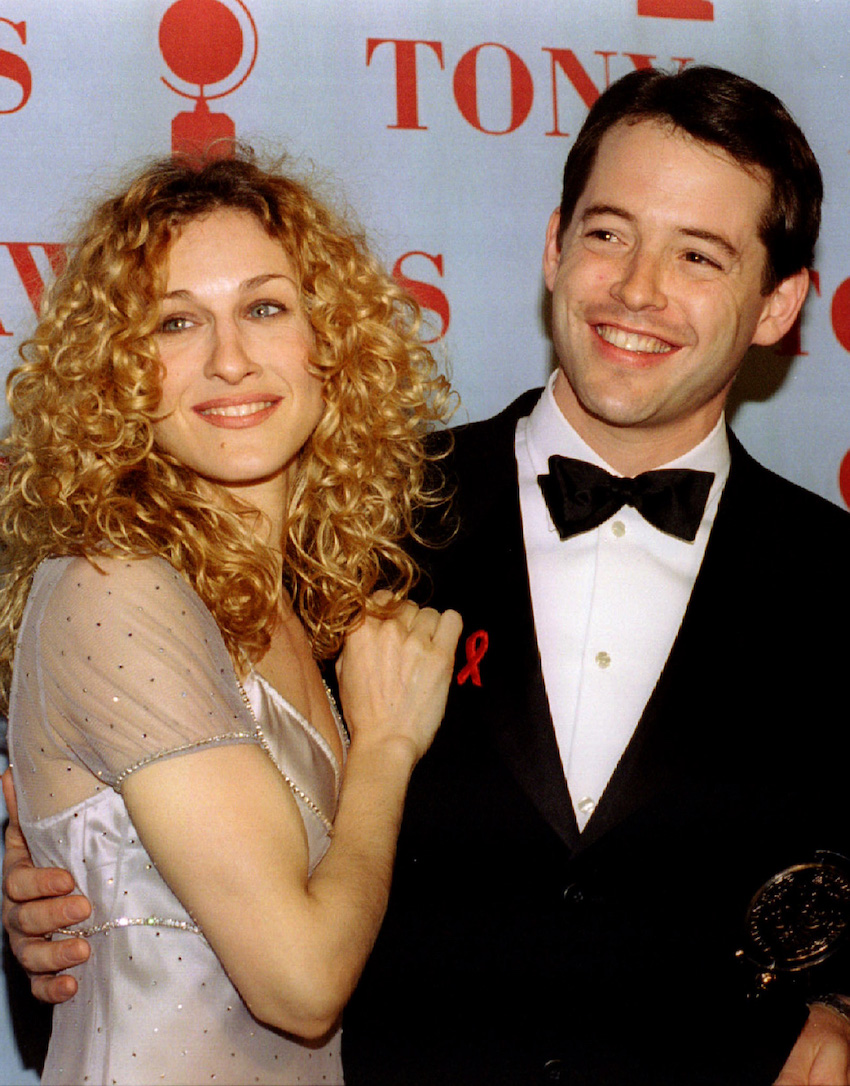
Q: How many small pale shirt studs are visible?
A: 3